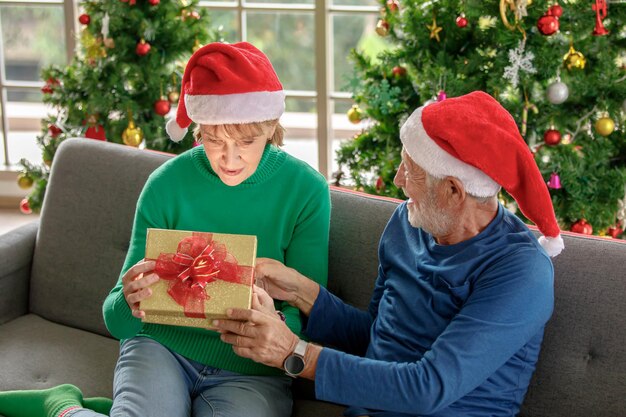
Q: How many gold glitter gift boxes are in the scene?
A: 1